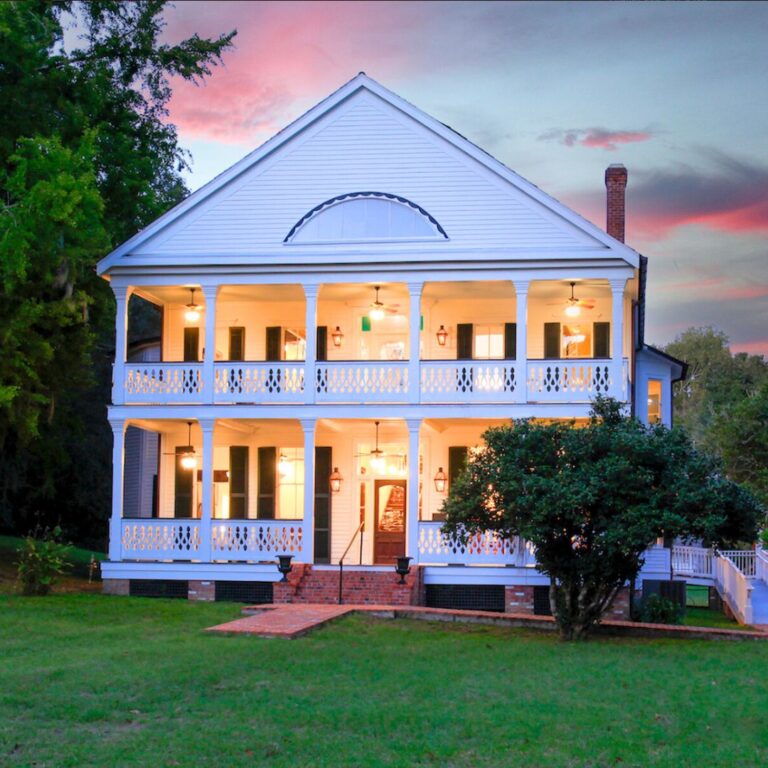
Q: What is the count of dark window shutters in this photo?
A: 13